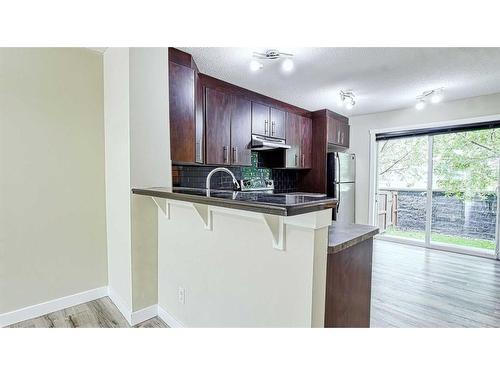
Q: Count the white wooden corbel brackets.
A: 3